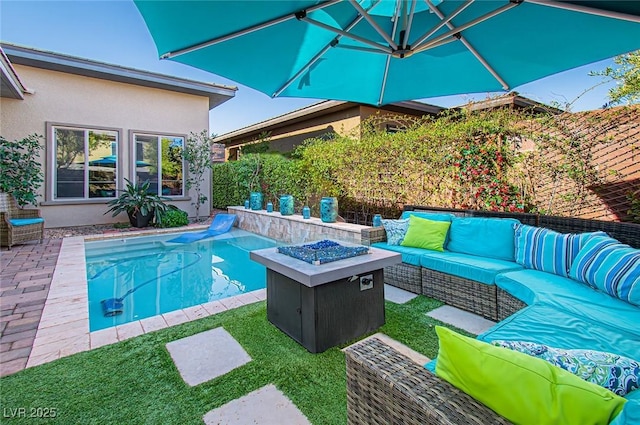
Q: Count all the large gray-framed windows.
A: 2